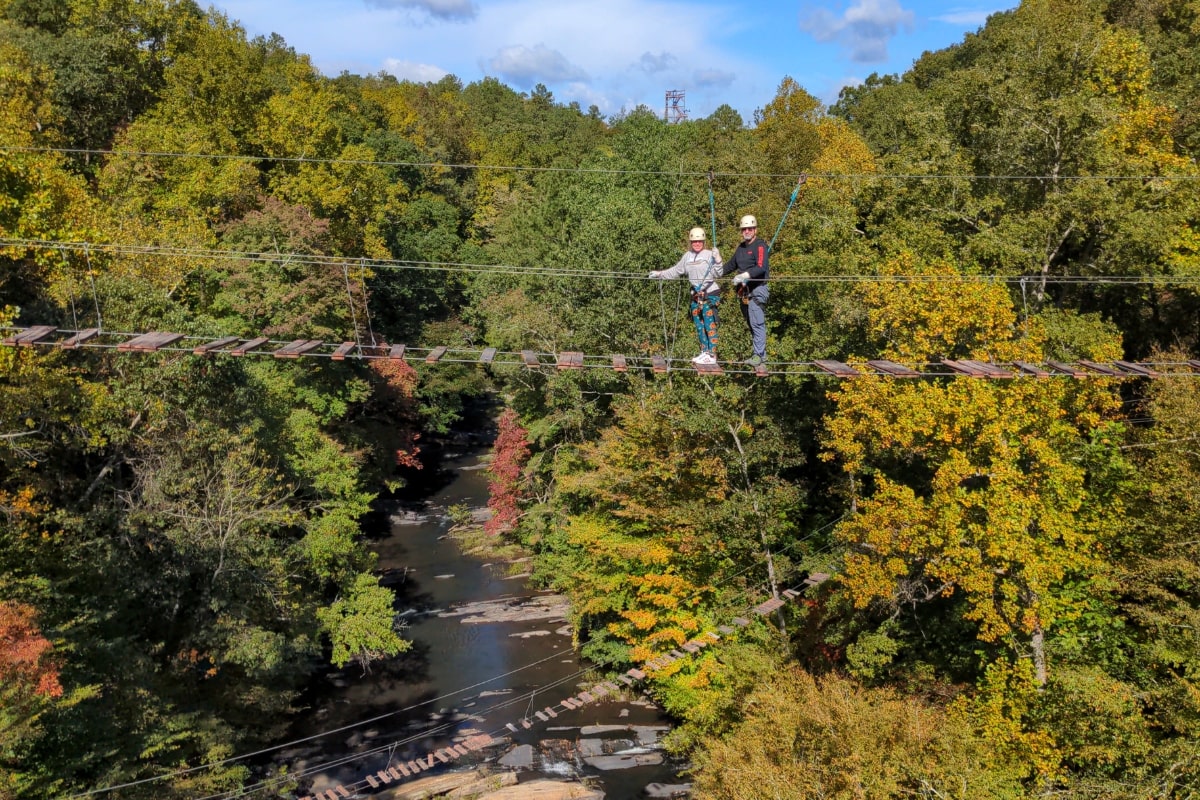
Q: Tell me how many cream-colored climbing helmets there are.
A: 2